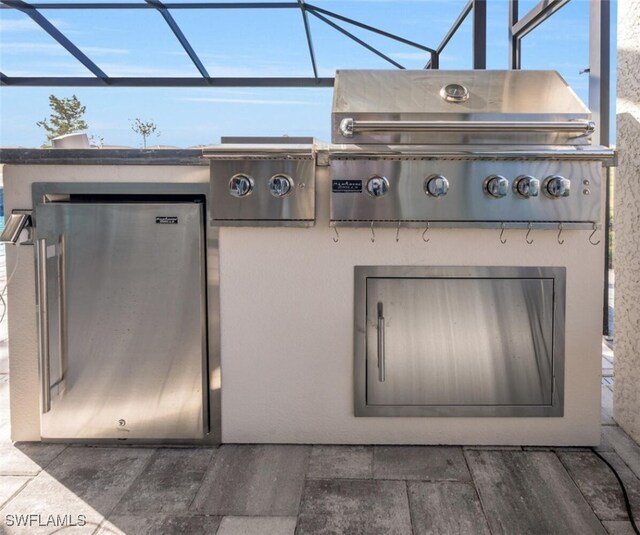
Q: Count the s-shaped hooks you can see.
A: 8